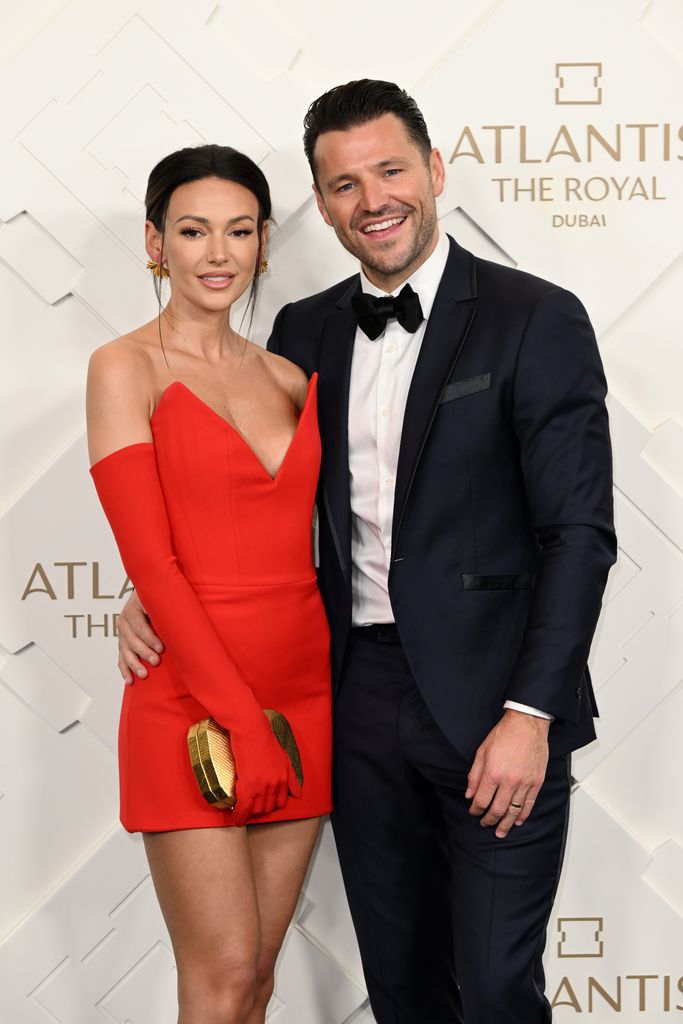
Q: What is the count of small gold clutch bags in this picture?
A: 1